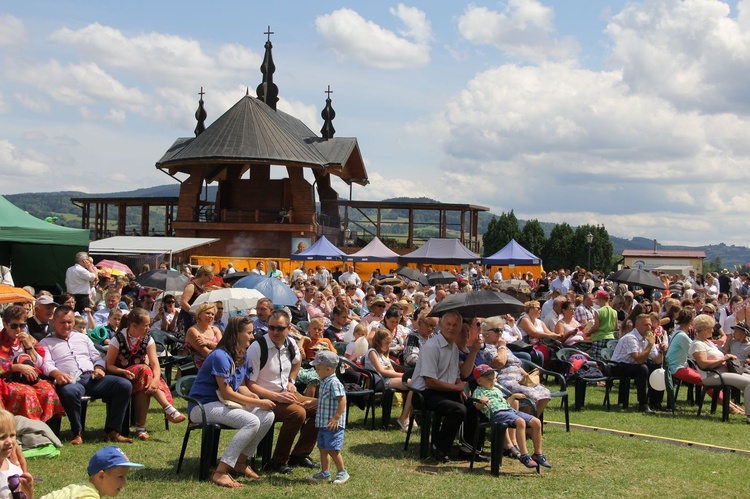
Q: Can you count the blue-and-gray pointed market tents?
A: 4